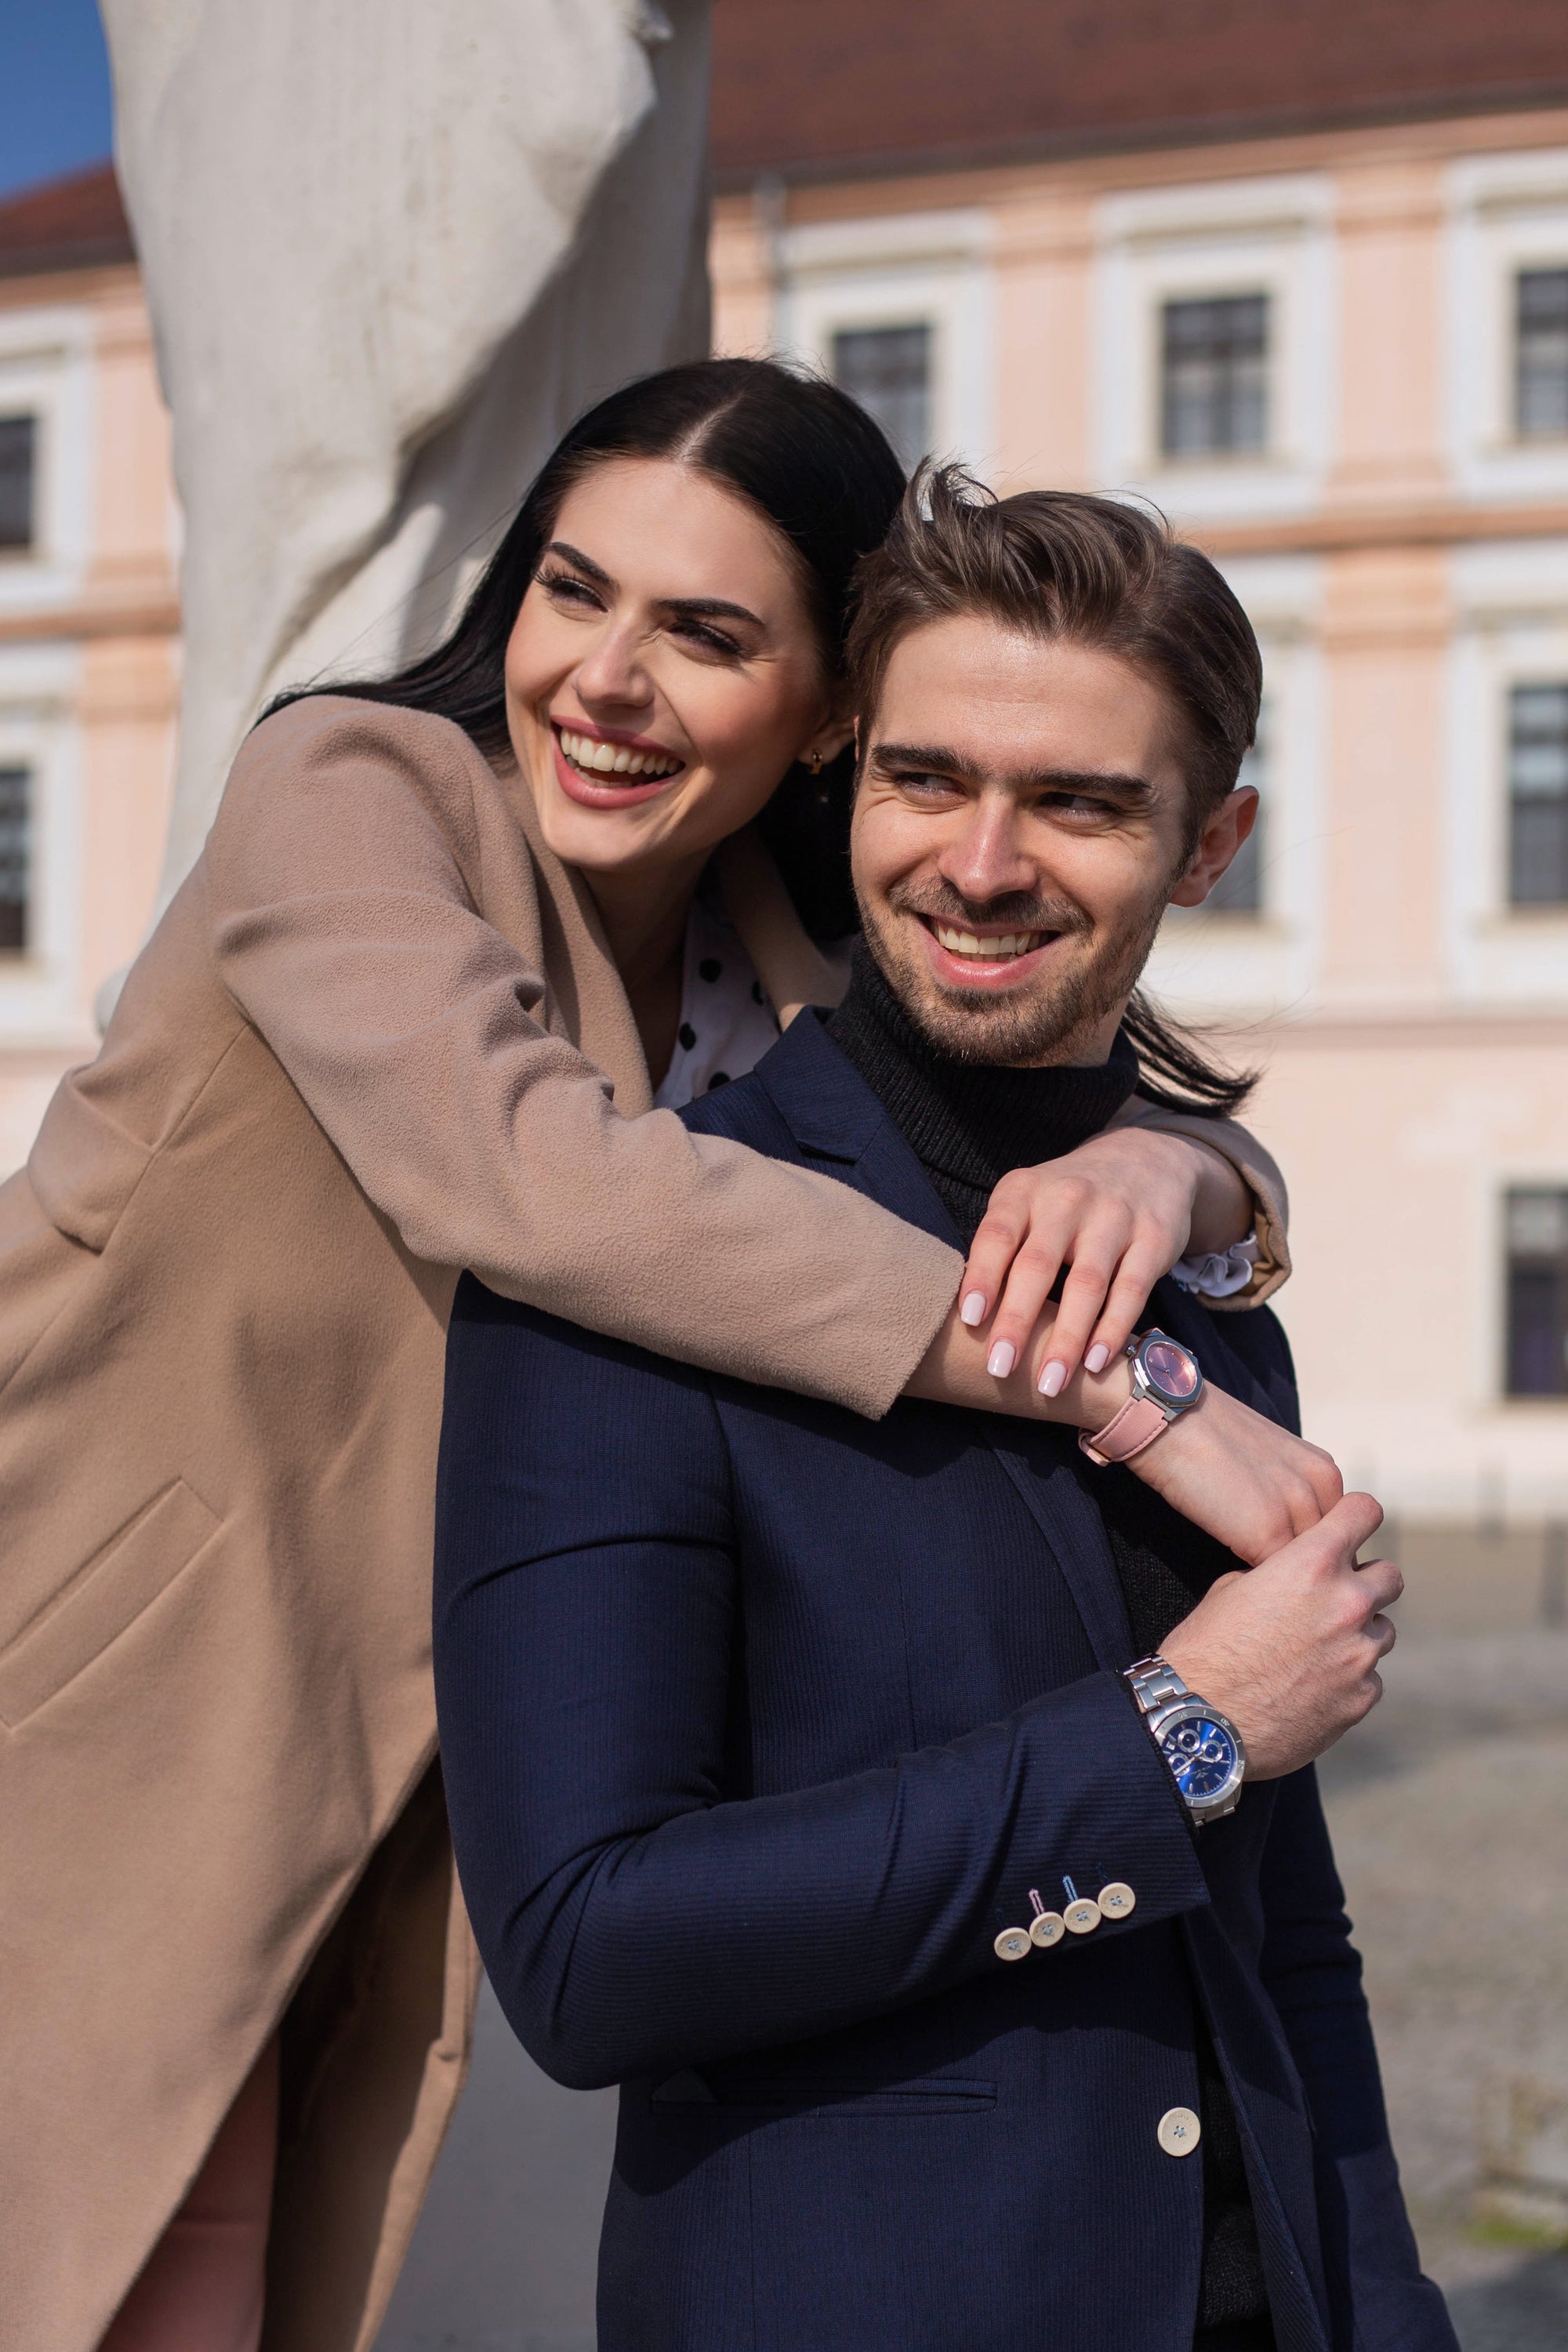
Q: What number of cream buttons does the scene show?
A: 5